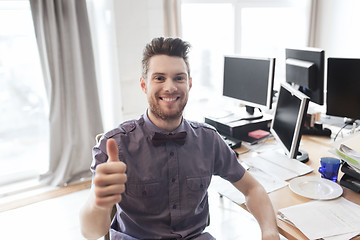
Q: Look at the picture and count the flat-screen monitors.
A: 4